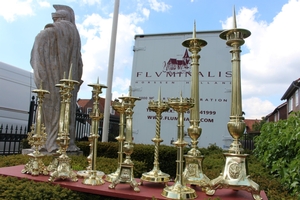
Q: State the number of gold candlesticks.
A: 11